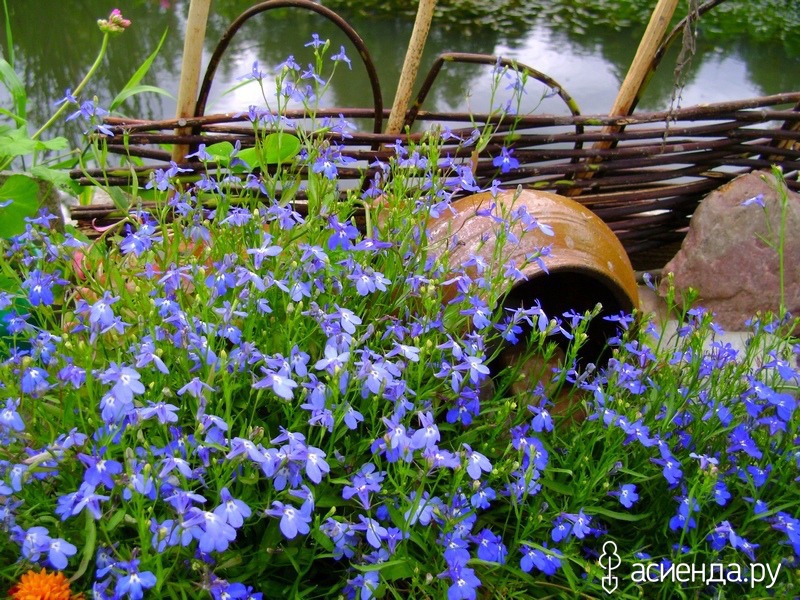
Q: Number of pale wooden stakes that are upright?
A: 3